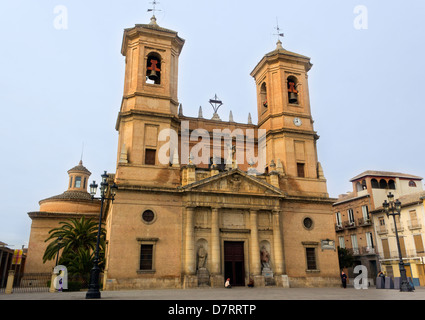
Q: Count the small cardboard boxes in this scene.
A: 0